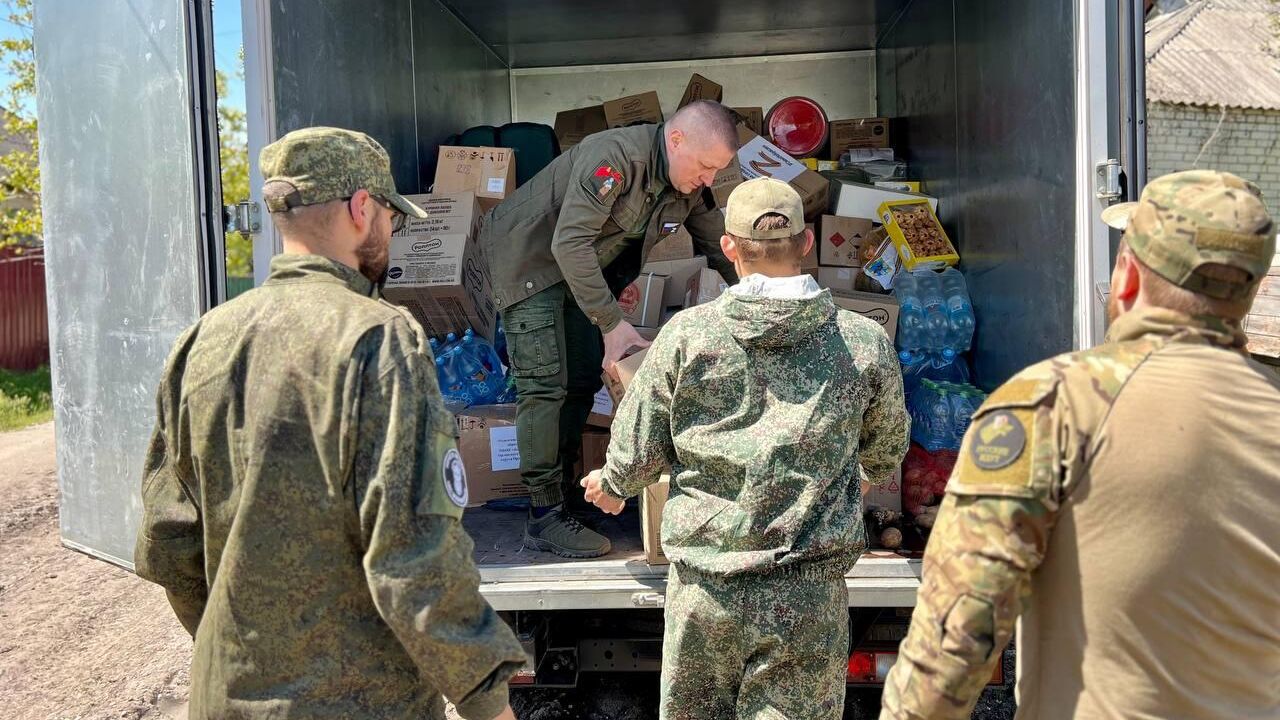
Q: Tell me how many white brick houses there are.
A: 1